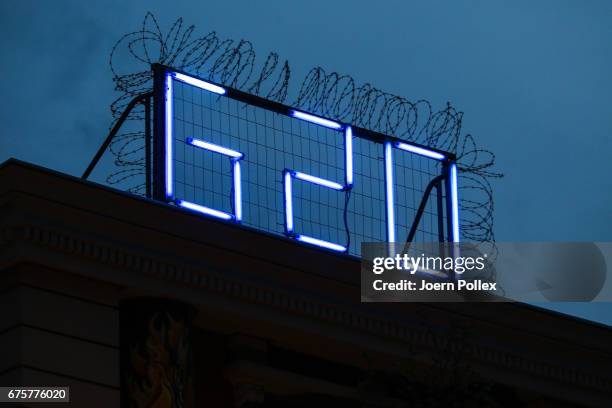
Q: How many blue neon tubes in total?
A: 14